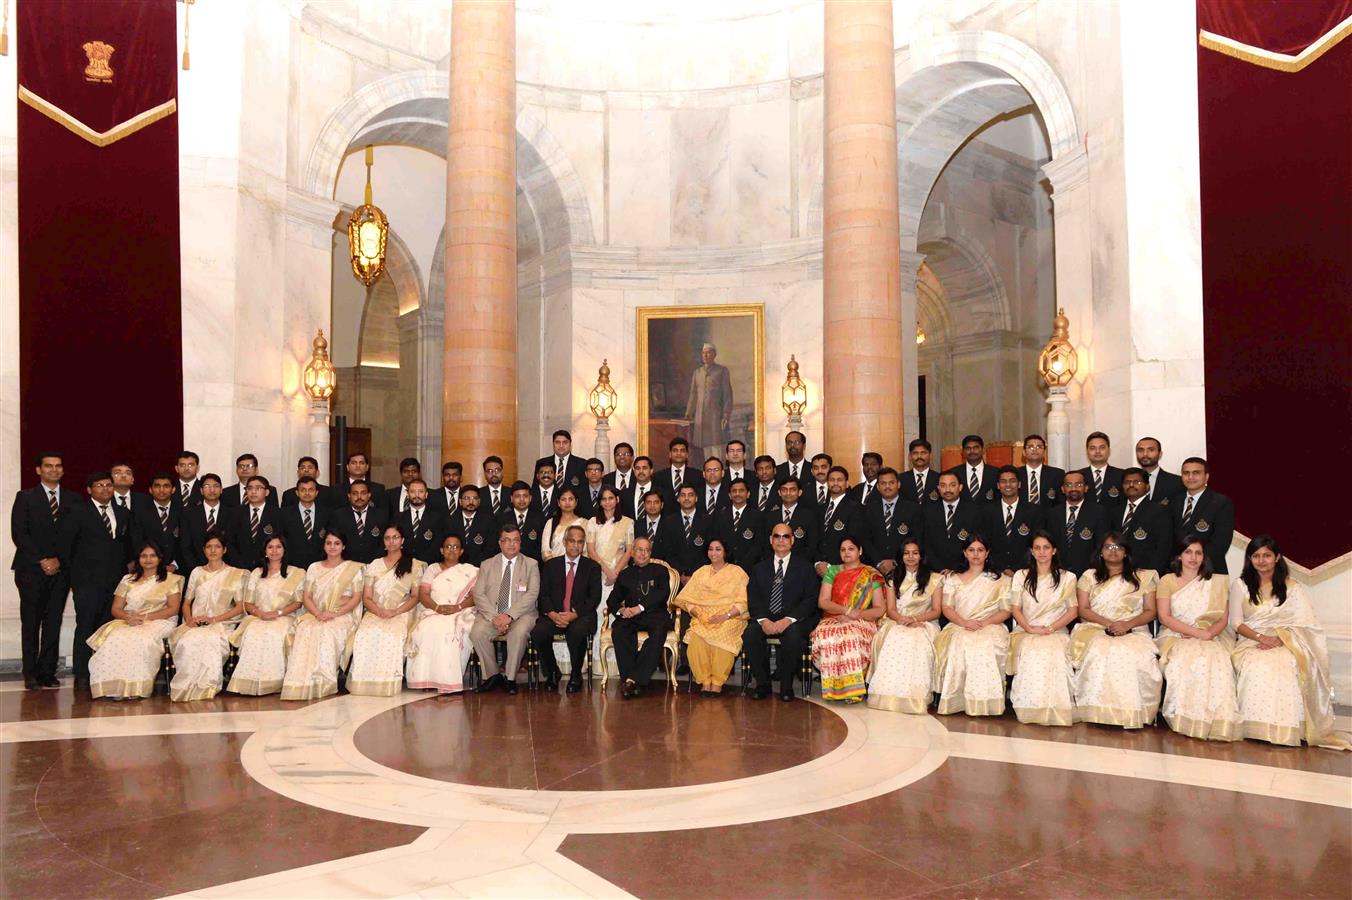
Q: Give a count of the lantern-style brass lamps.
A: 5